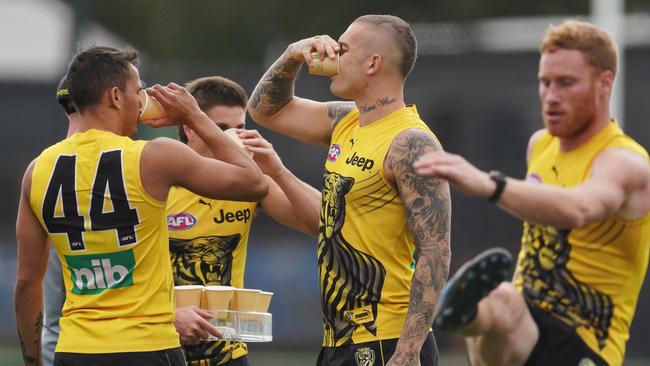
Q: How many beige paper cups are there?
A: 7